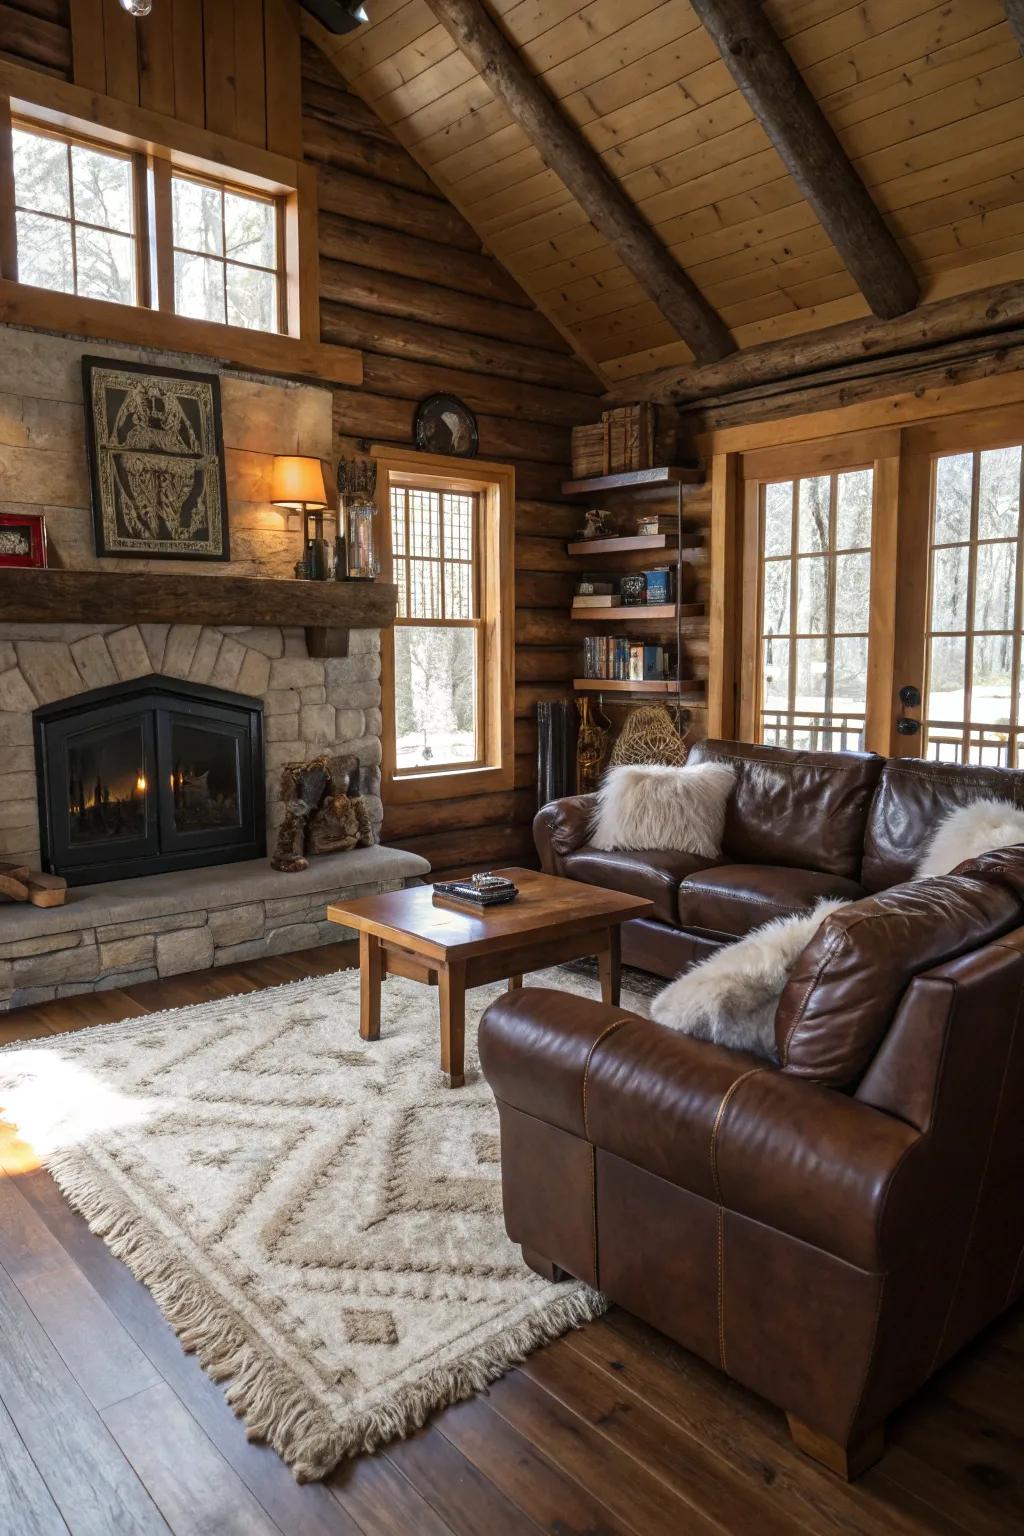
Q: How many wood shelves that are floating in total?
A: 4